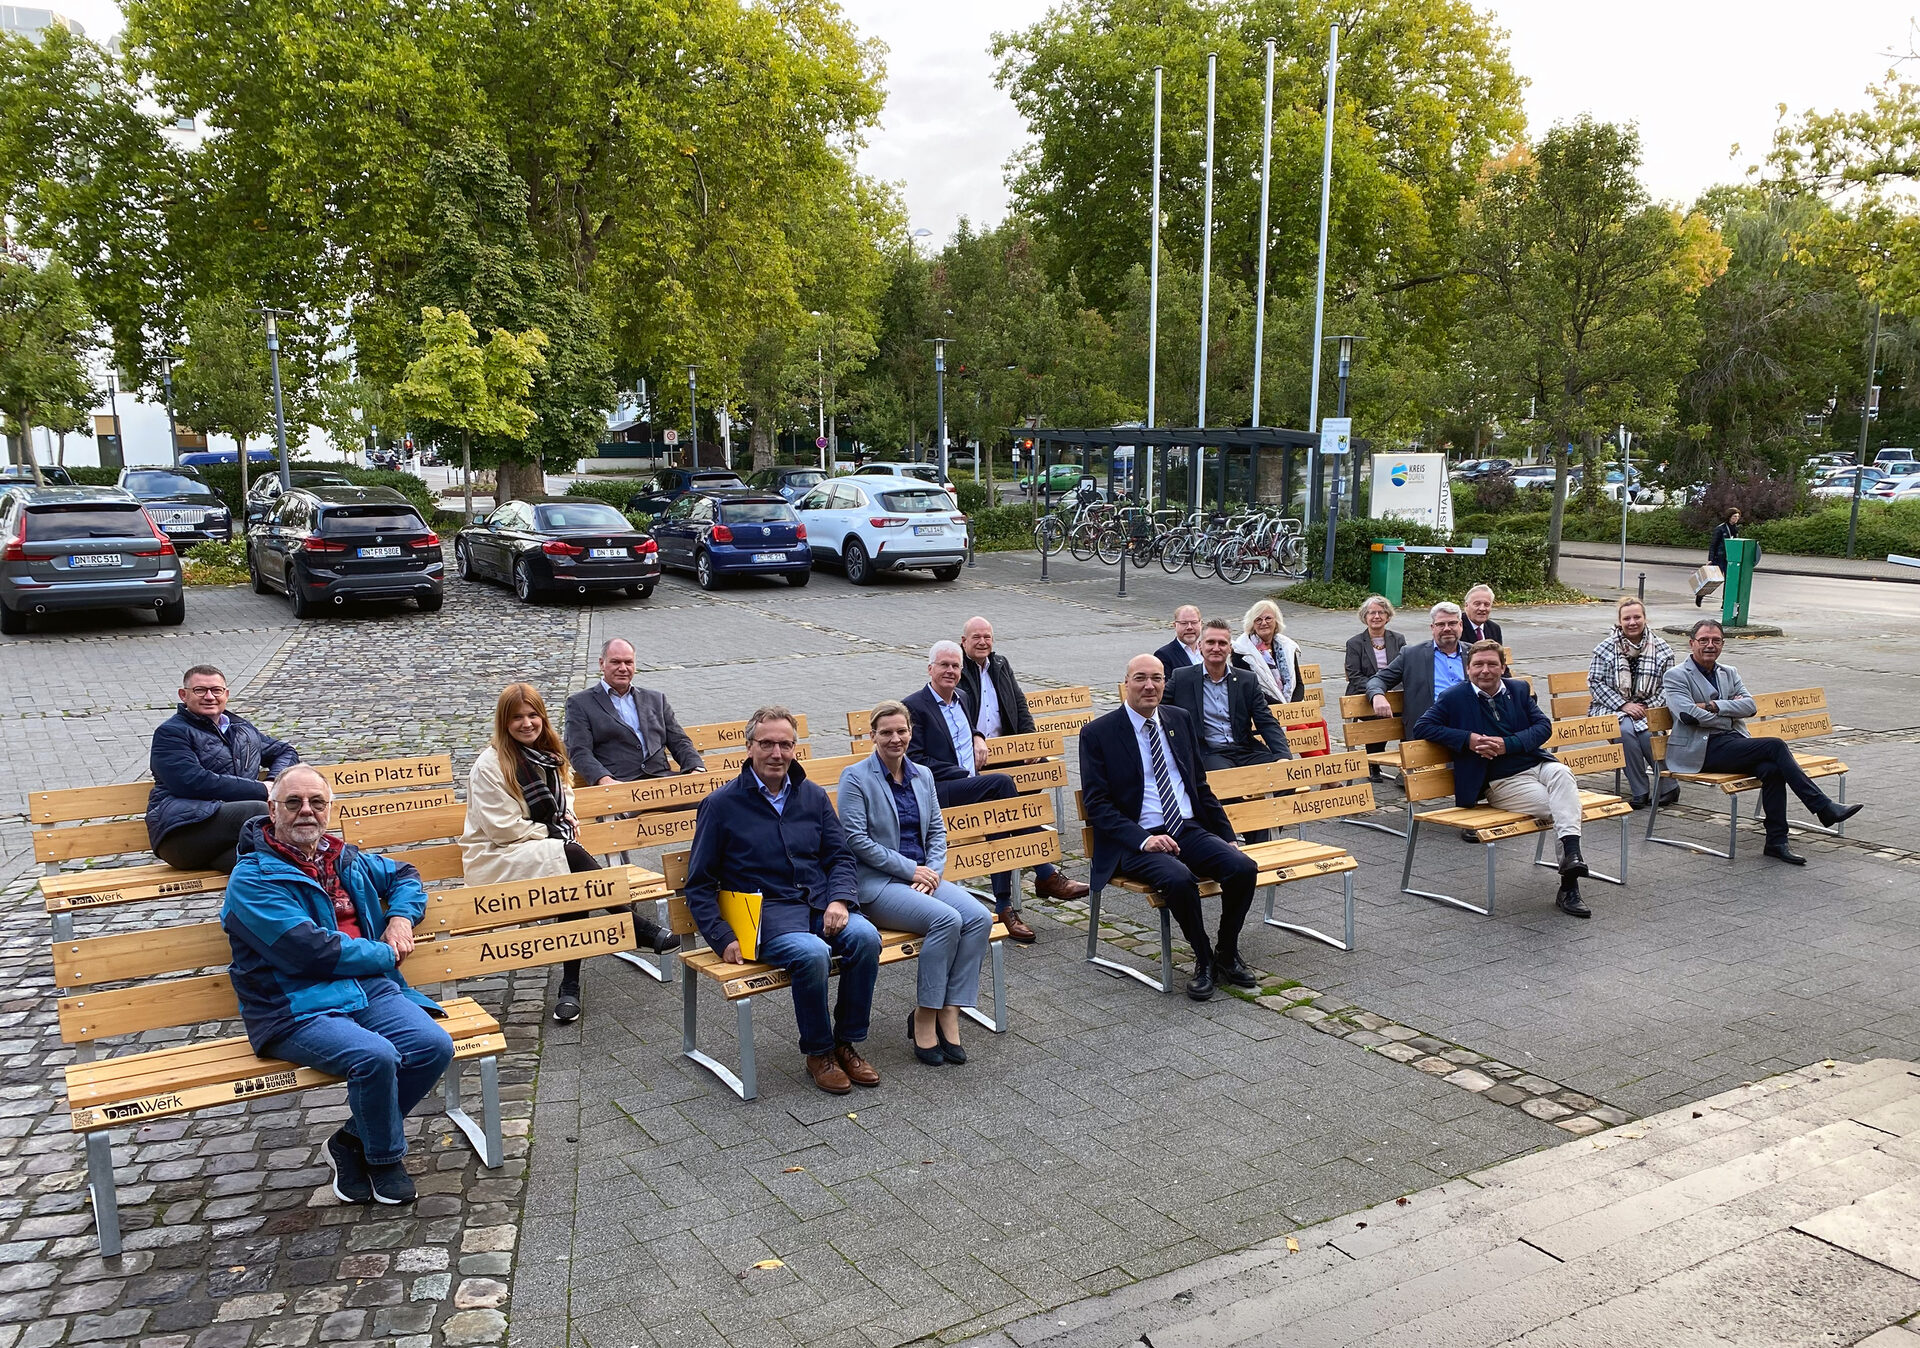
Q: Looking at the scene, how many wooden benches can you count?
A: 15